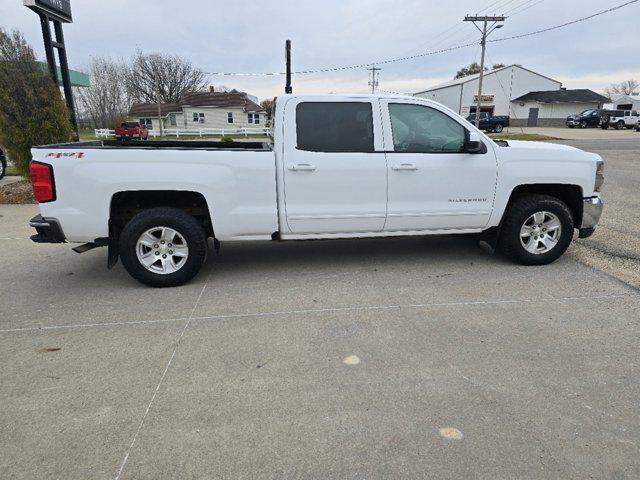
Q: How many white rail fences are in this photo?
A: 1